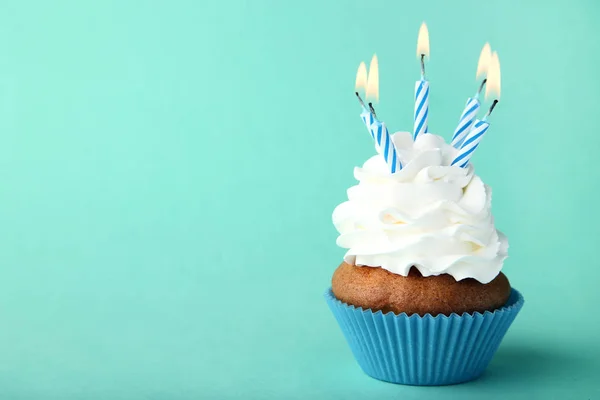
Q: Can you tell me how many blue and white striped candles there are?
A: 5